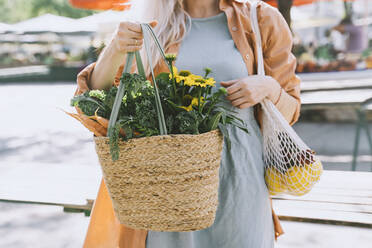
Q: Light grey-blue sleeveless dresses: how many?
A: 1